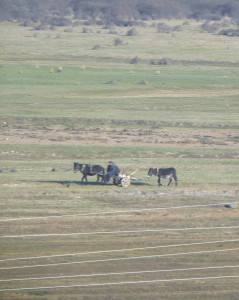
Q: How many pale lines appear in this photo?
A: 6